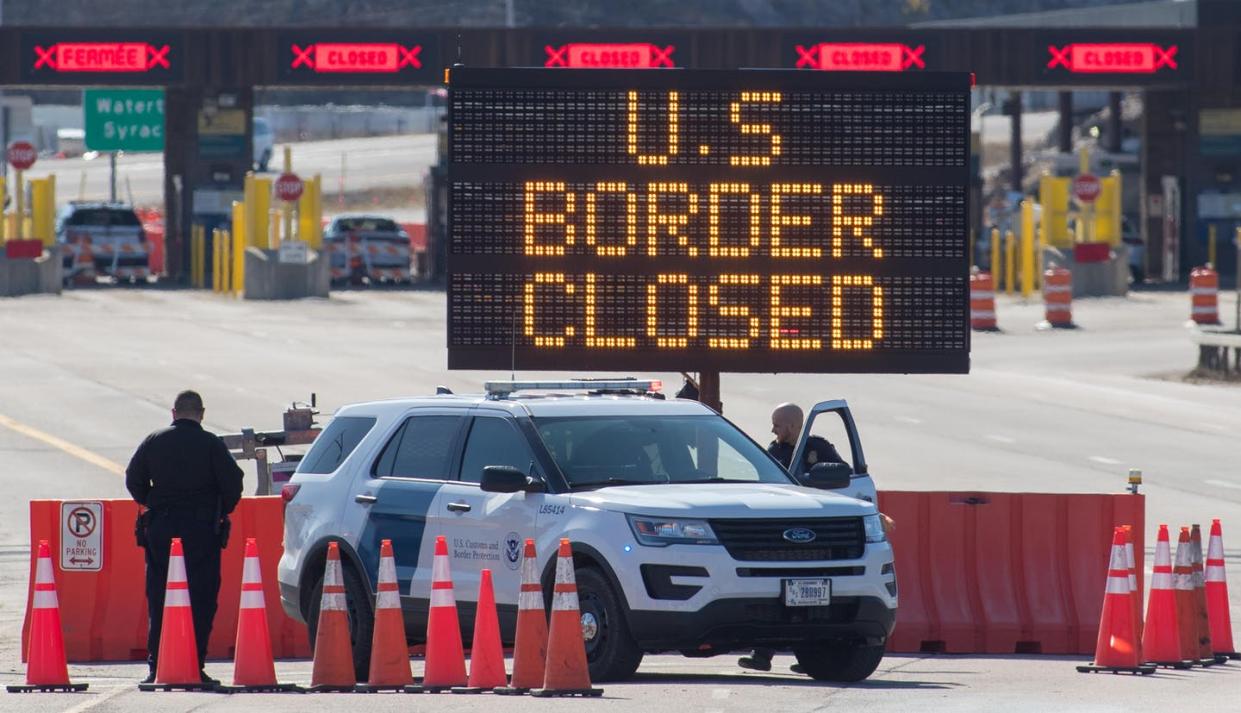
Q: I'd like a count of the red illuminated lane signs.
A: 5